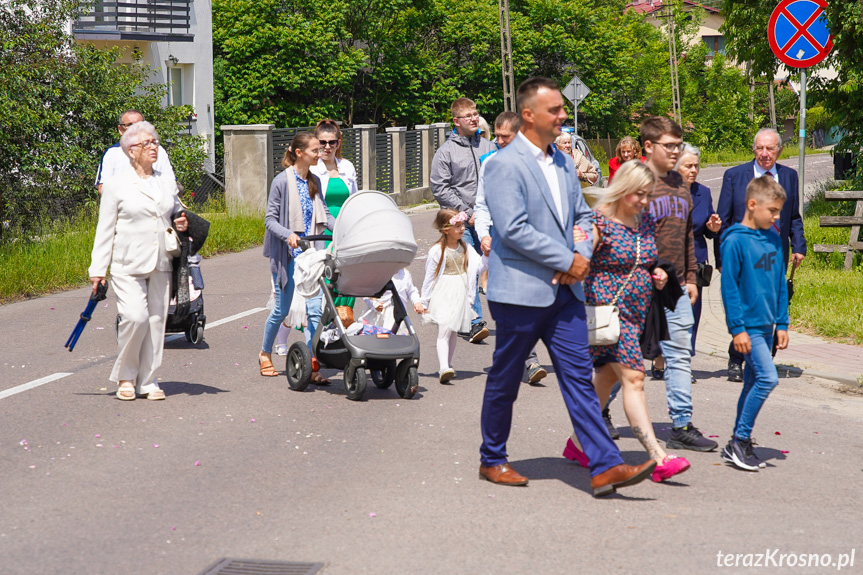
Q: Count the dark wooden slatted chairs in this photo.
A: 0